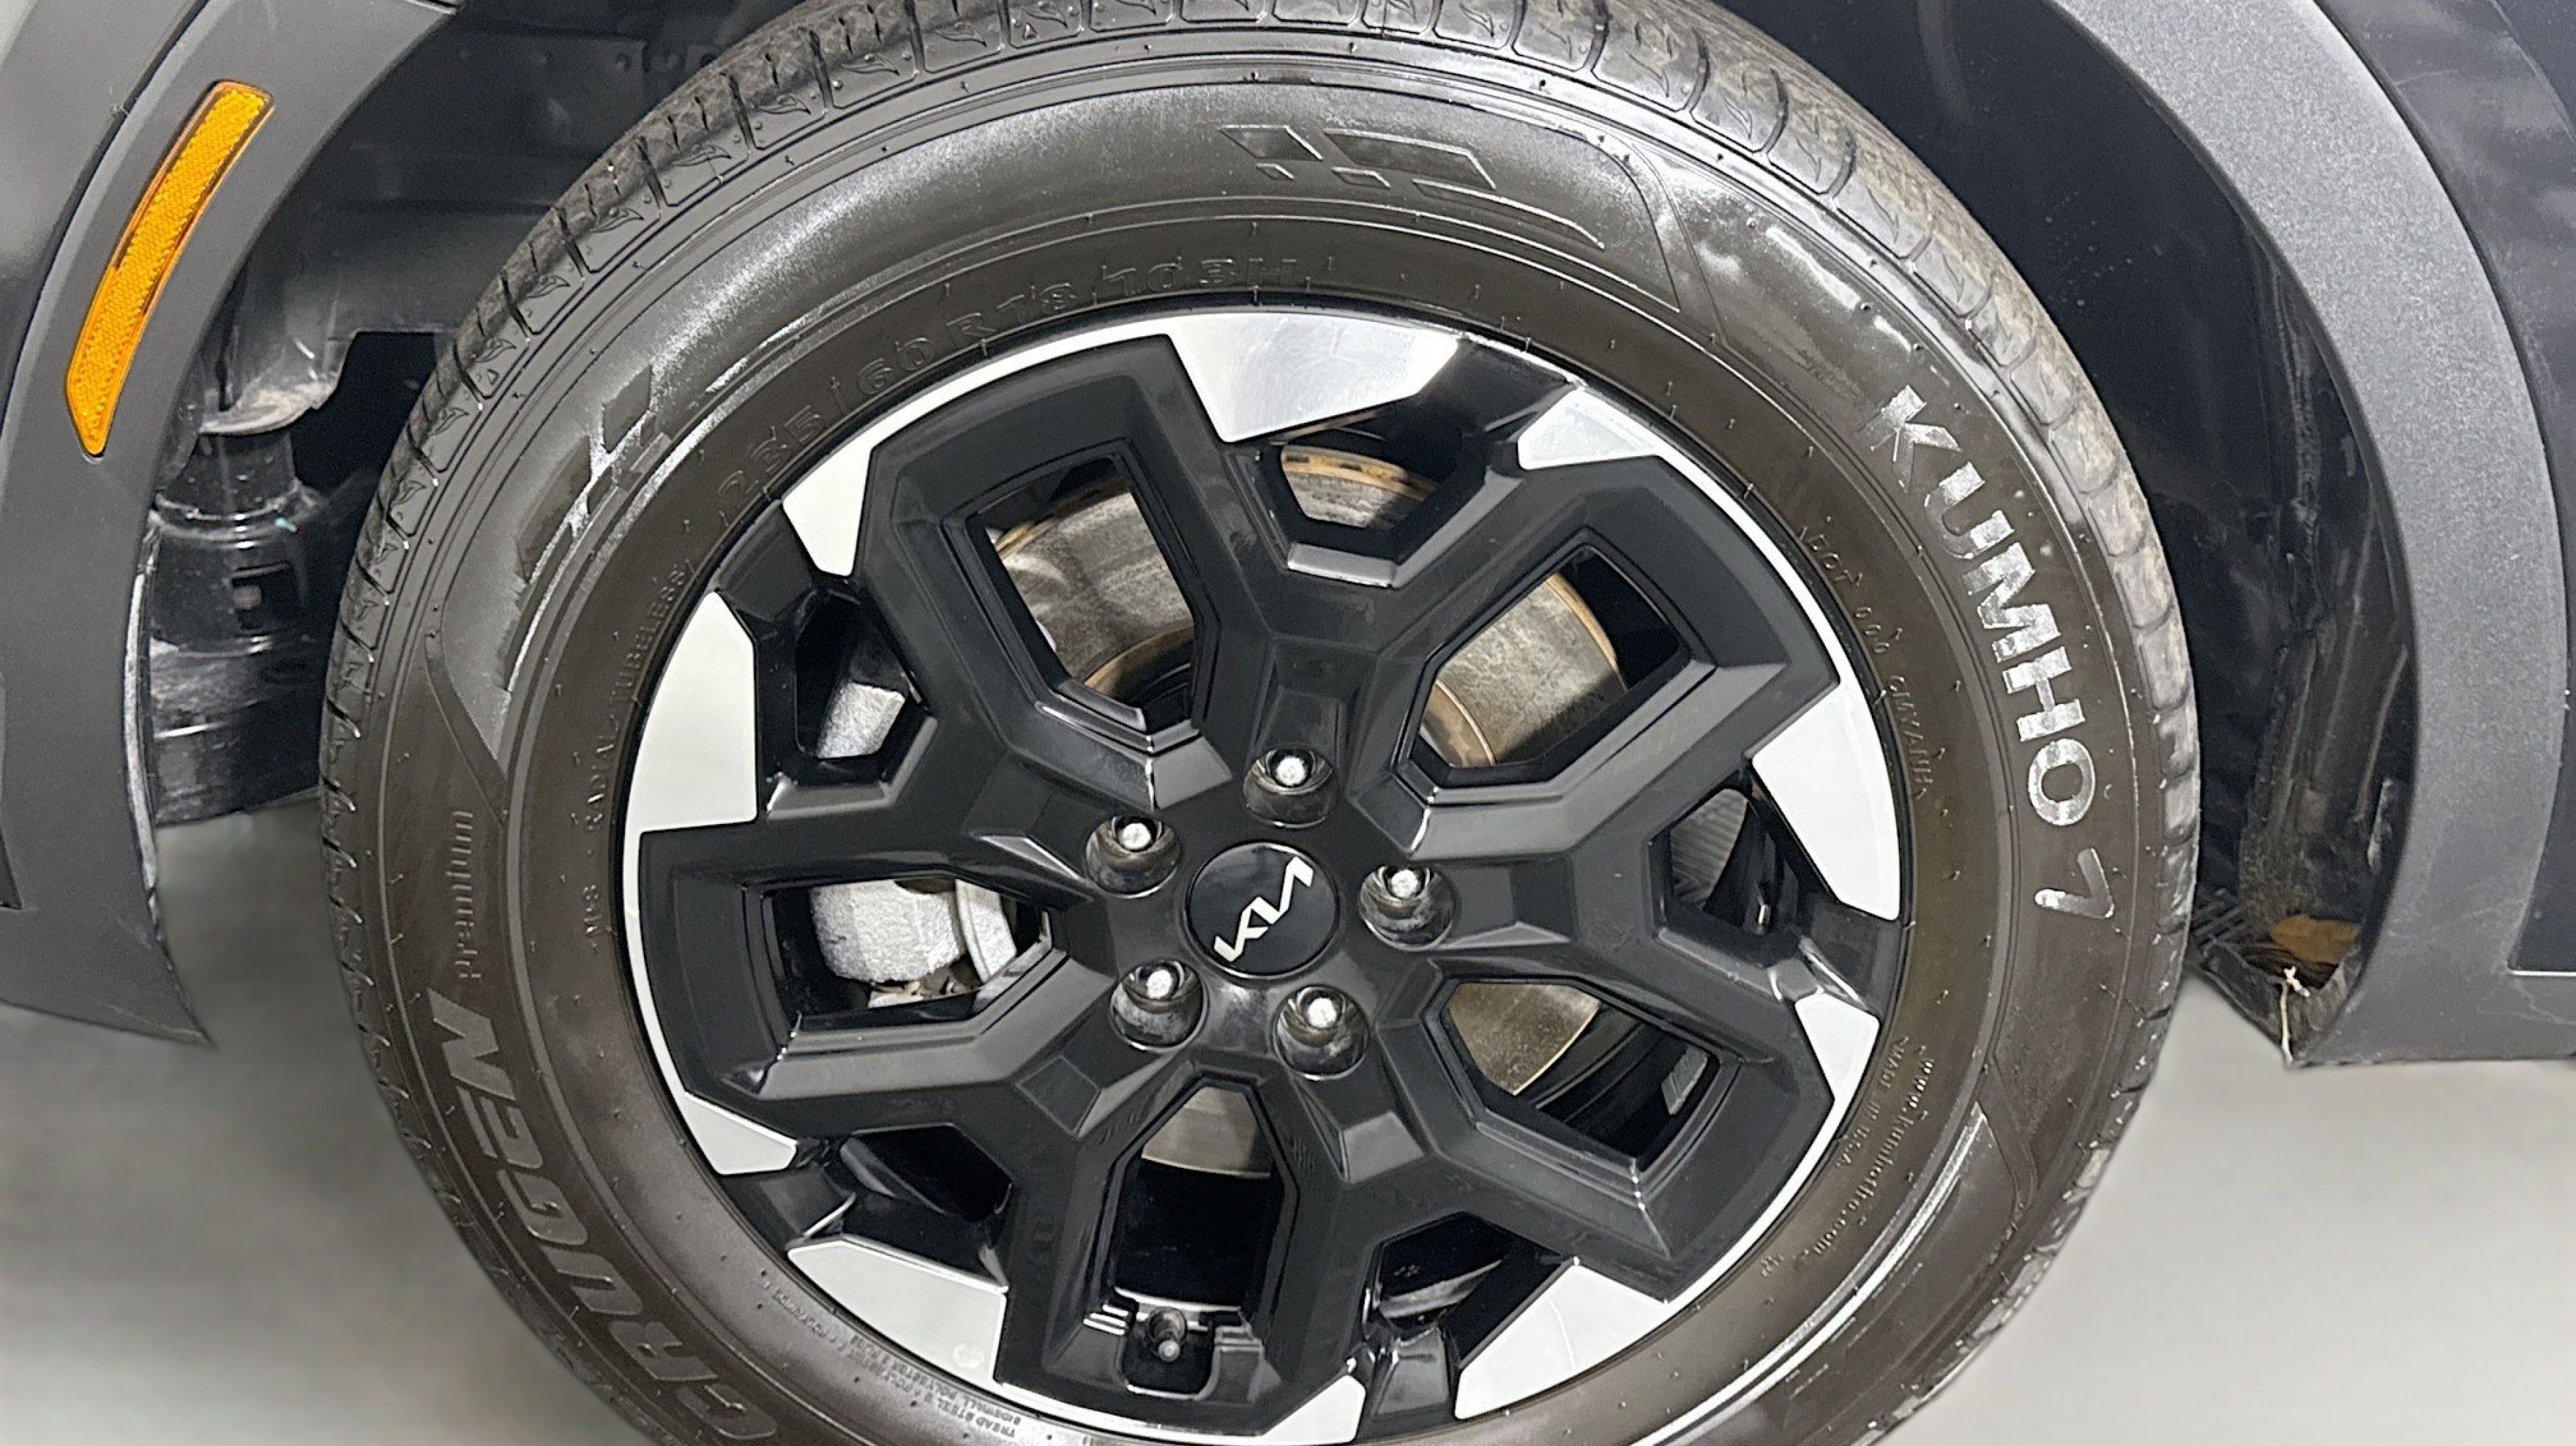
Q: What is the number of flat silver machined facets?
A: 10